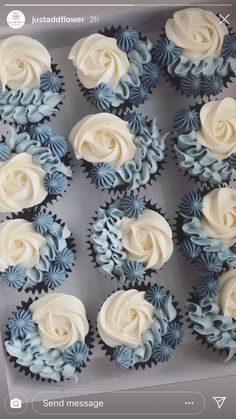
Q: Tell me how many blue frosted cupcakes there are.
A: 12